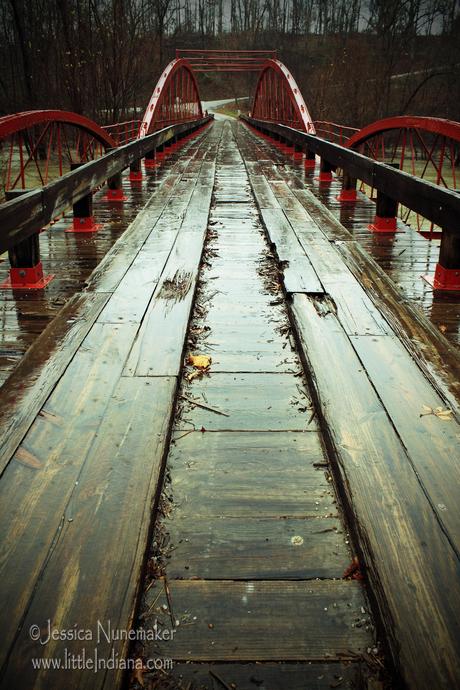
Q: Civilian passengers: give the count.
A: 0